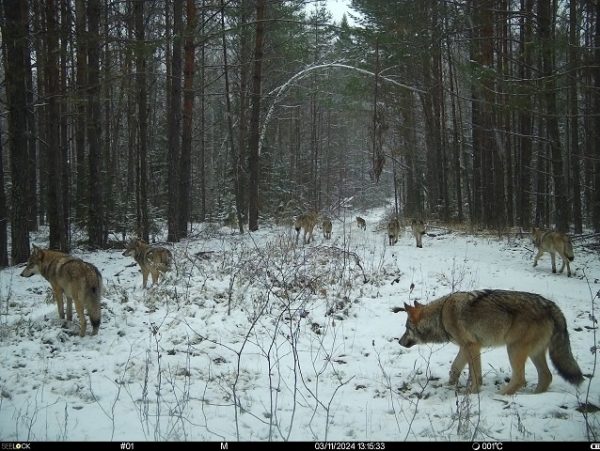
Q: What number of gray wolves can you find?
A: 9